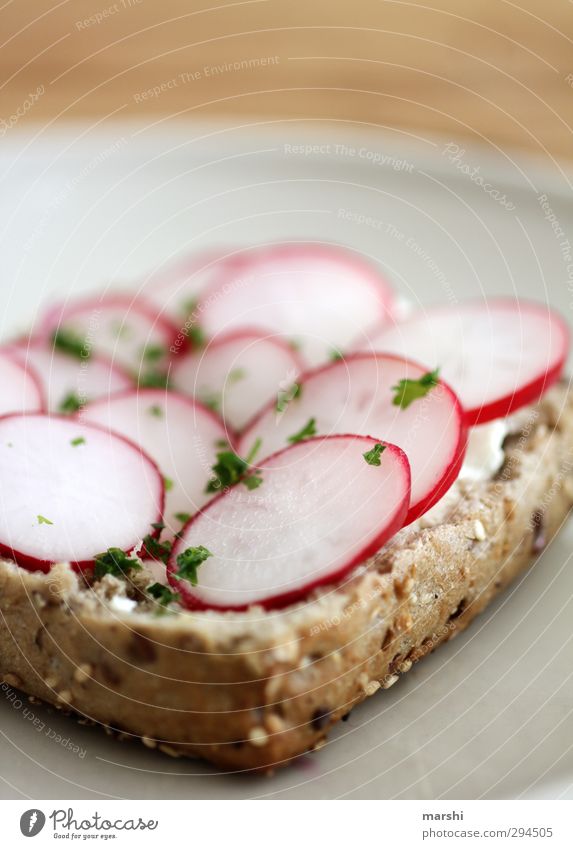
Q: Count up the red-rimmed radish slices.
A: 11